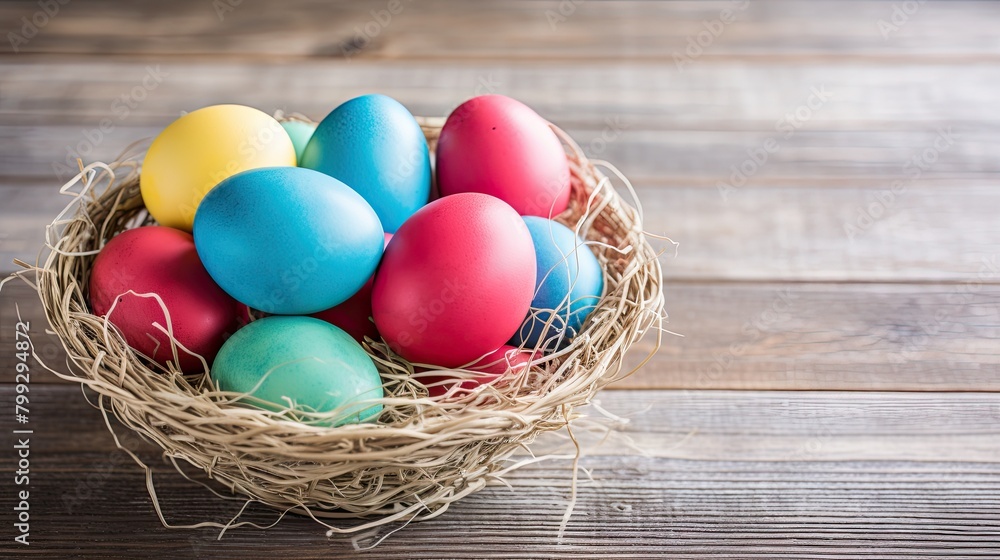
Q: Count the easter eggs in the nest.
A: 11